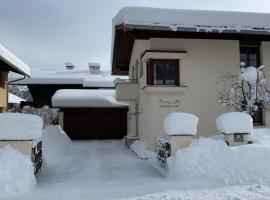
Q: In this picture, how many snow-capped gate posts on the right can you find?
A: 2